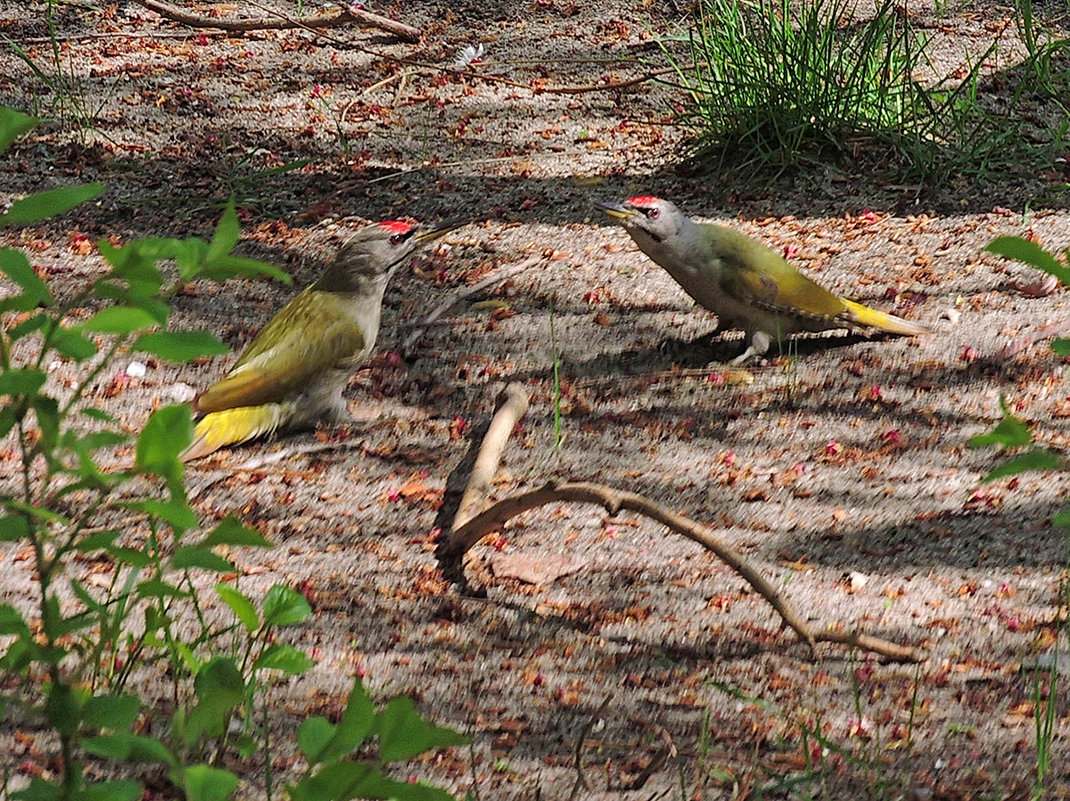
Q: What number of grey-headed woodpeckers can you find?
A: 2